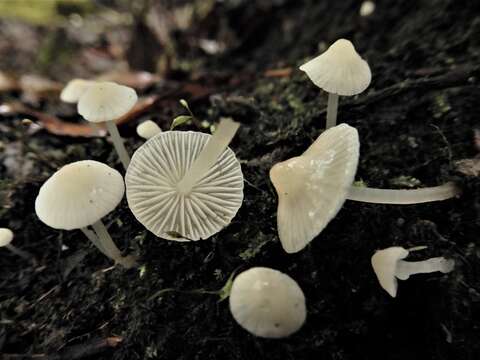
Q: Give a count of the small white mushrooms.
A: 11